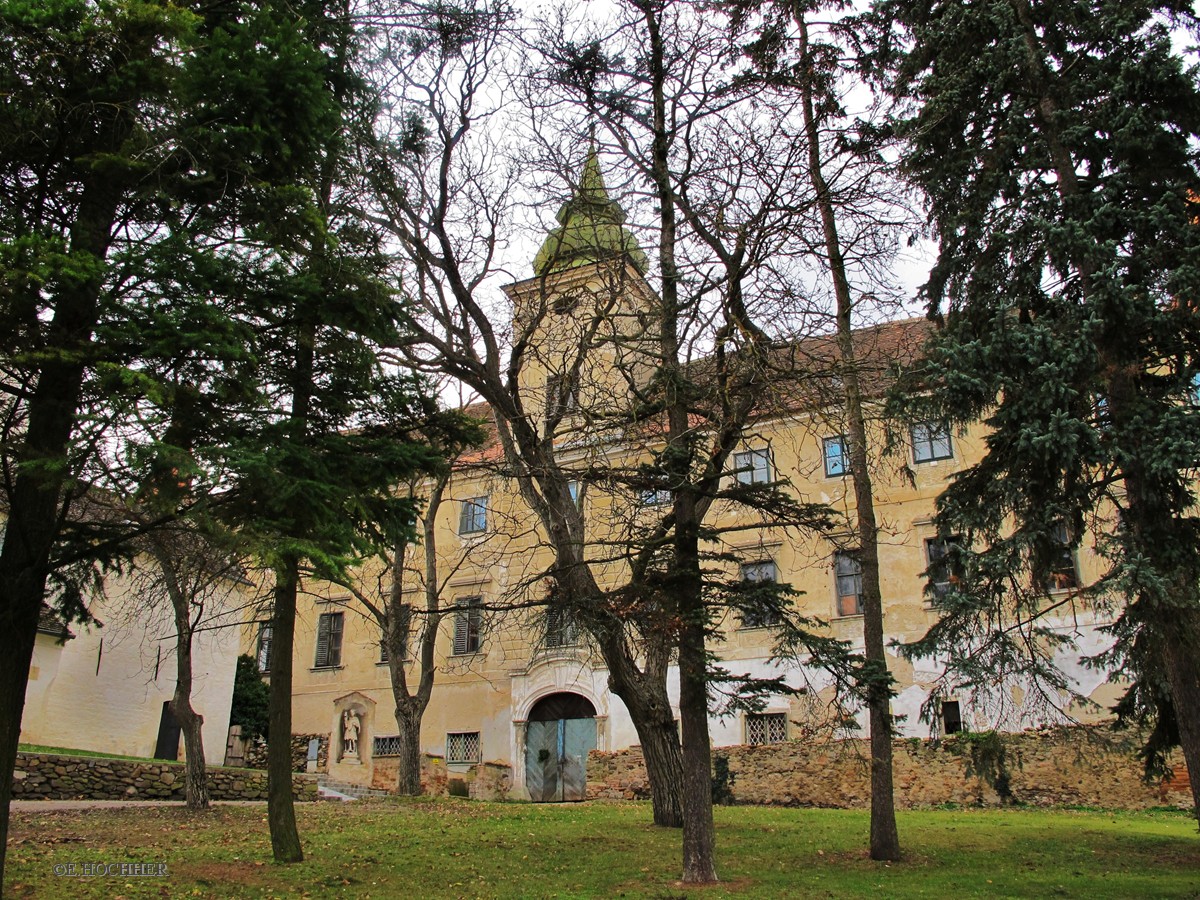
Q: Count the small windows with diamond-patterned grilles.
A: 3